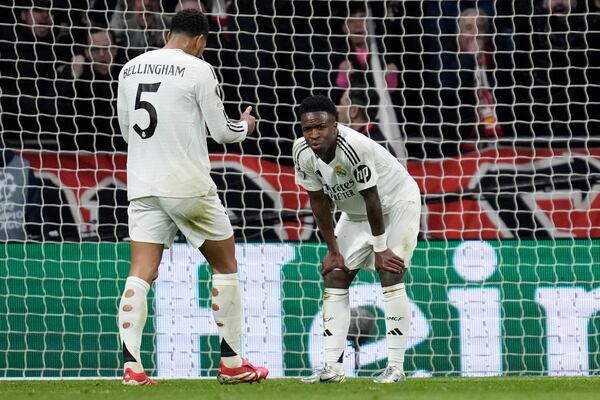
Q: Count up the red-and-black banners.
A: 1